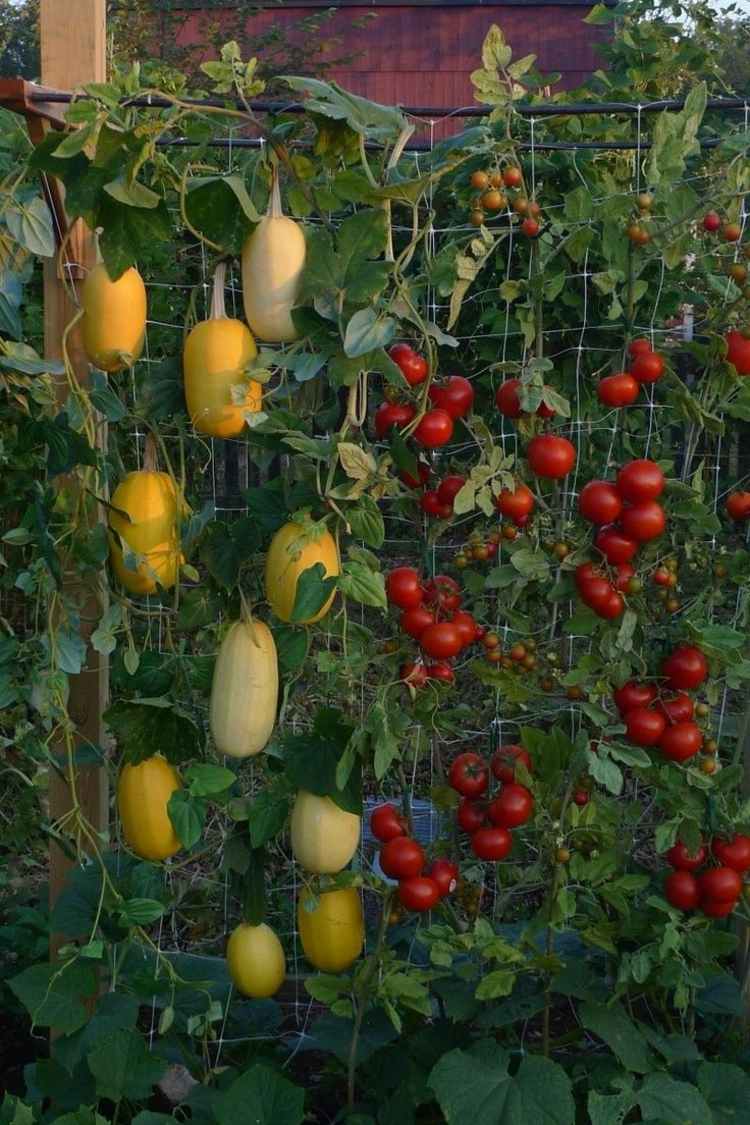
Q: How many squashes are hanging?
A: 10